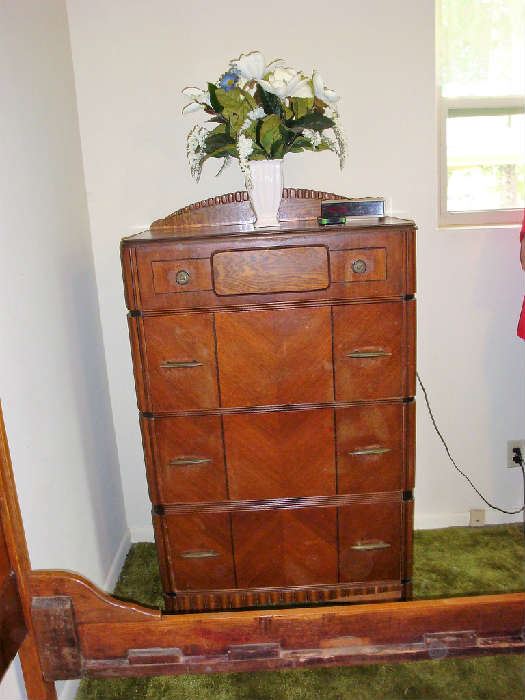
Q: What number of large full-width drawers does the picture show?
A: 3